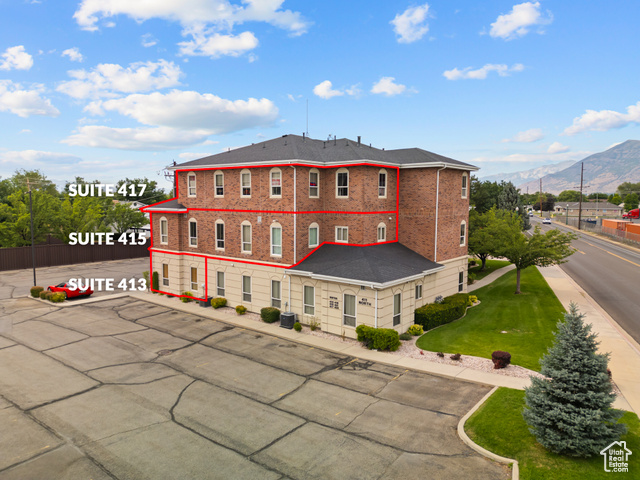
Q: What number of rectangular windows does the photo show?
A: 11